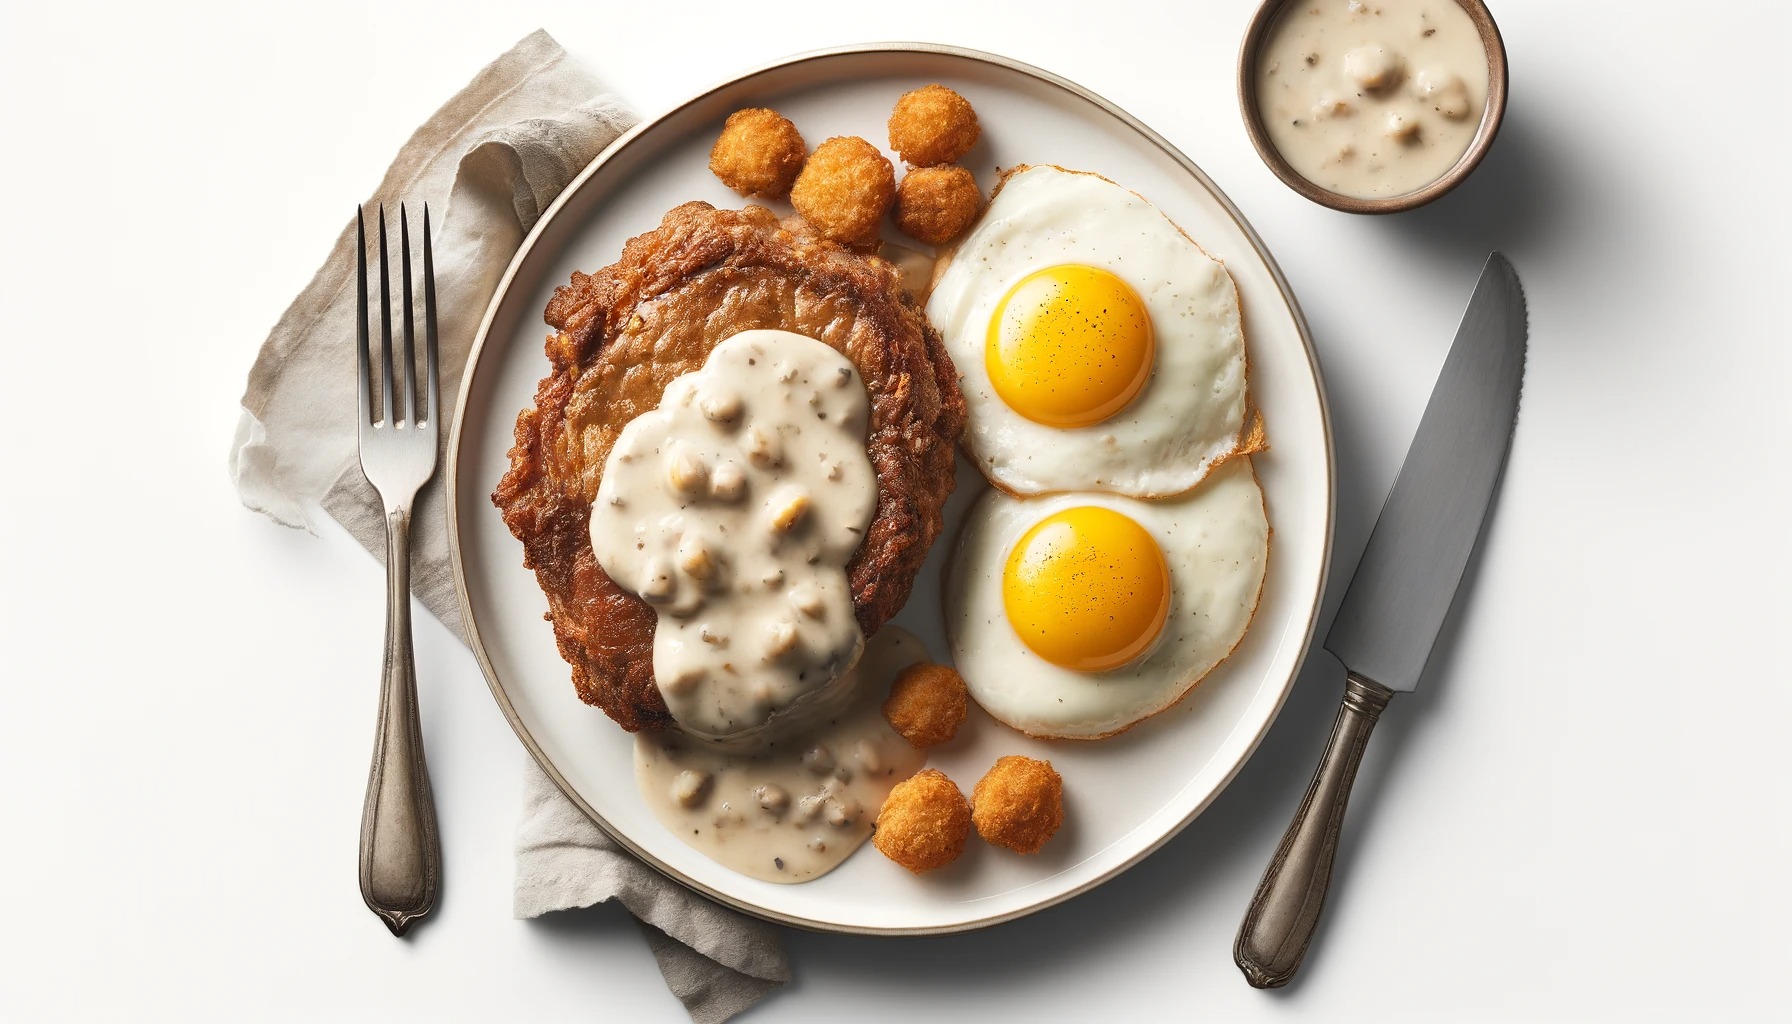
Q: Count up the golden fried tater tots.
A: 7